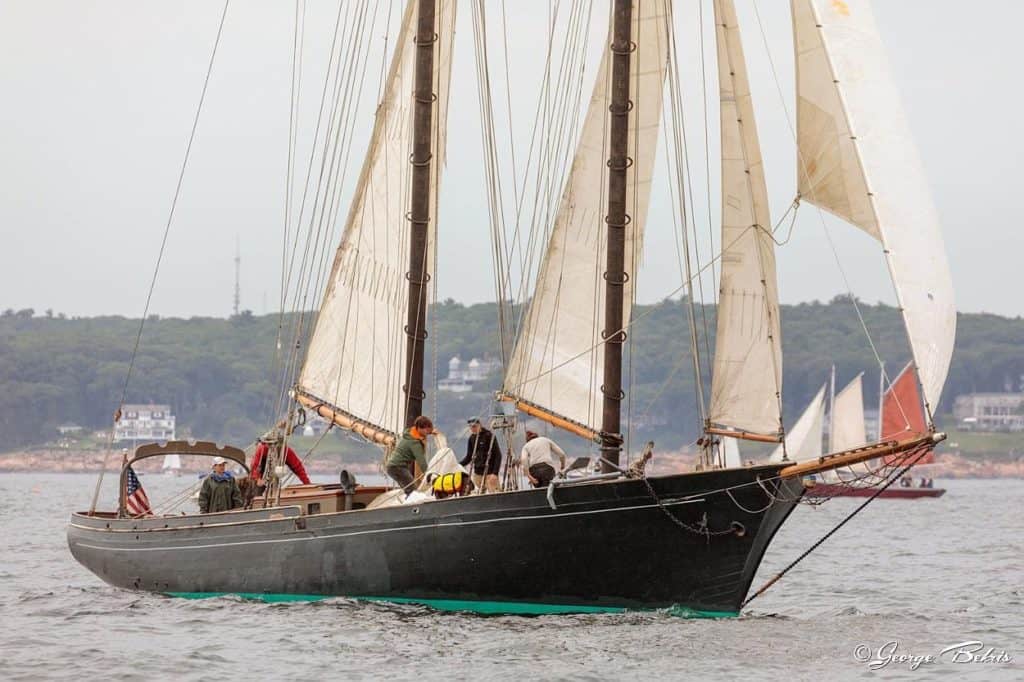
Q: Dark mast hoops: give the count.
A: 14